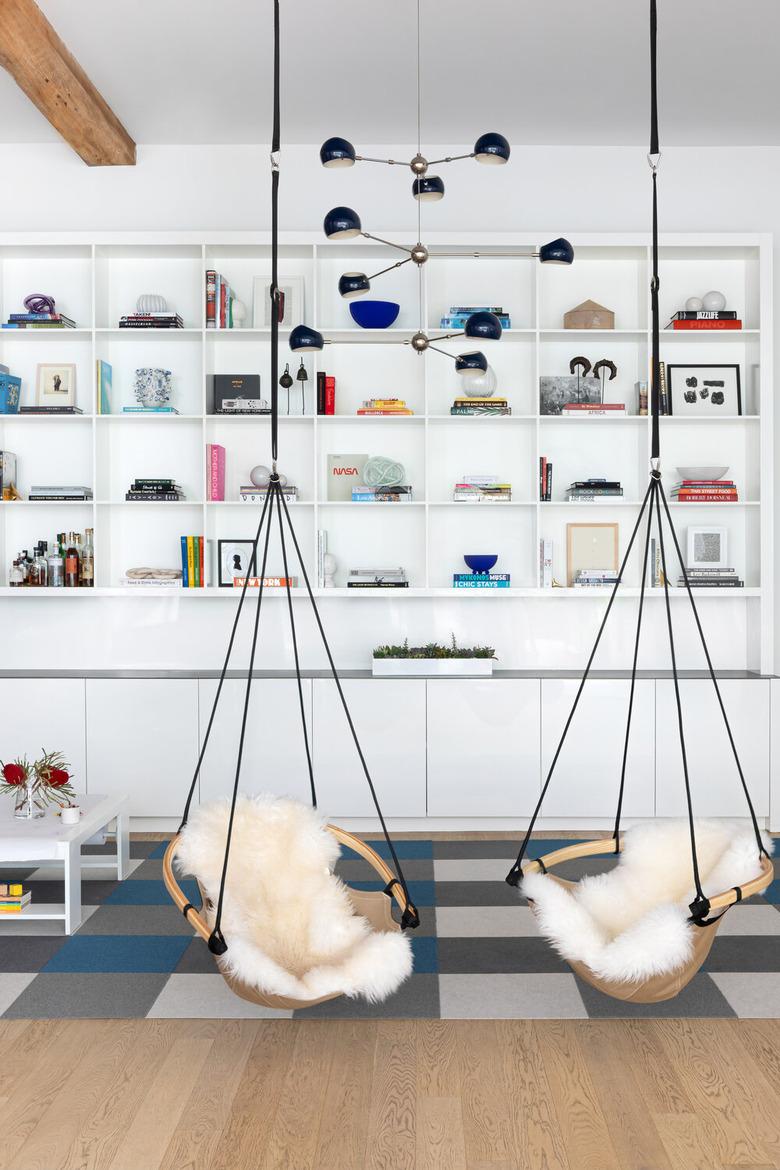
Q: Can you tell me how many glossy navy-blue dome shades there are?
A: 9